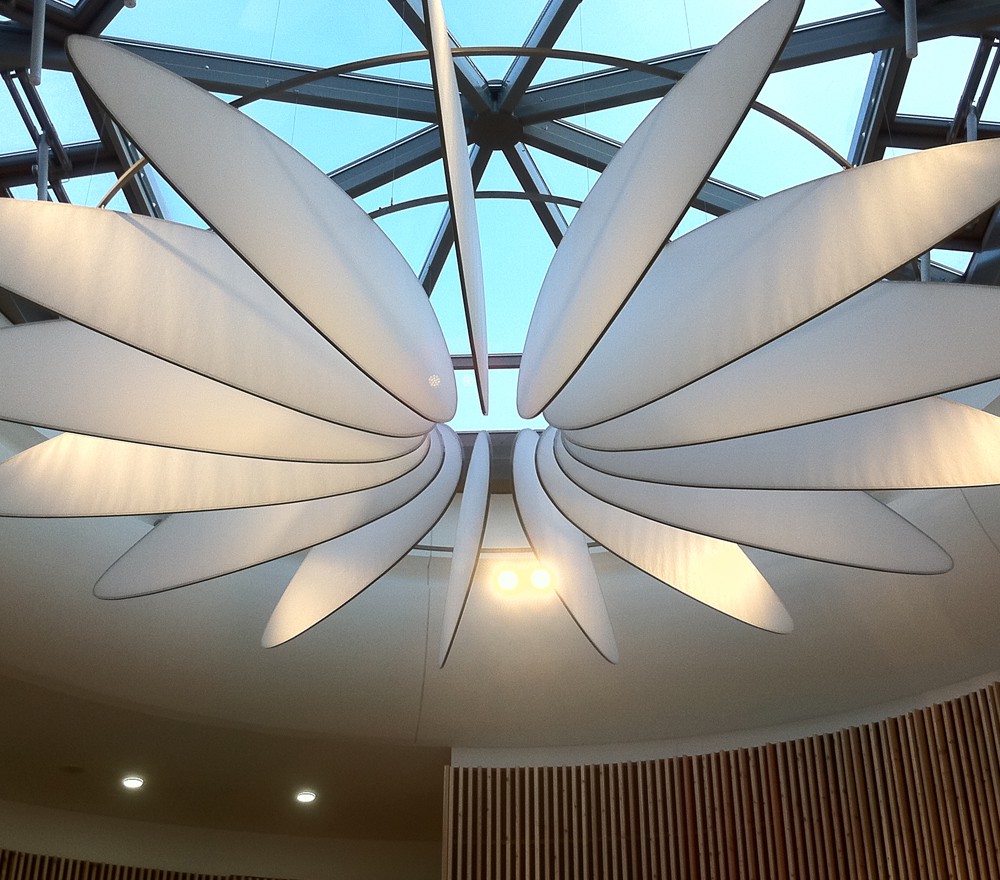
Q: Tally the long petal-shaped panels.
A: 15